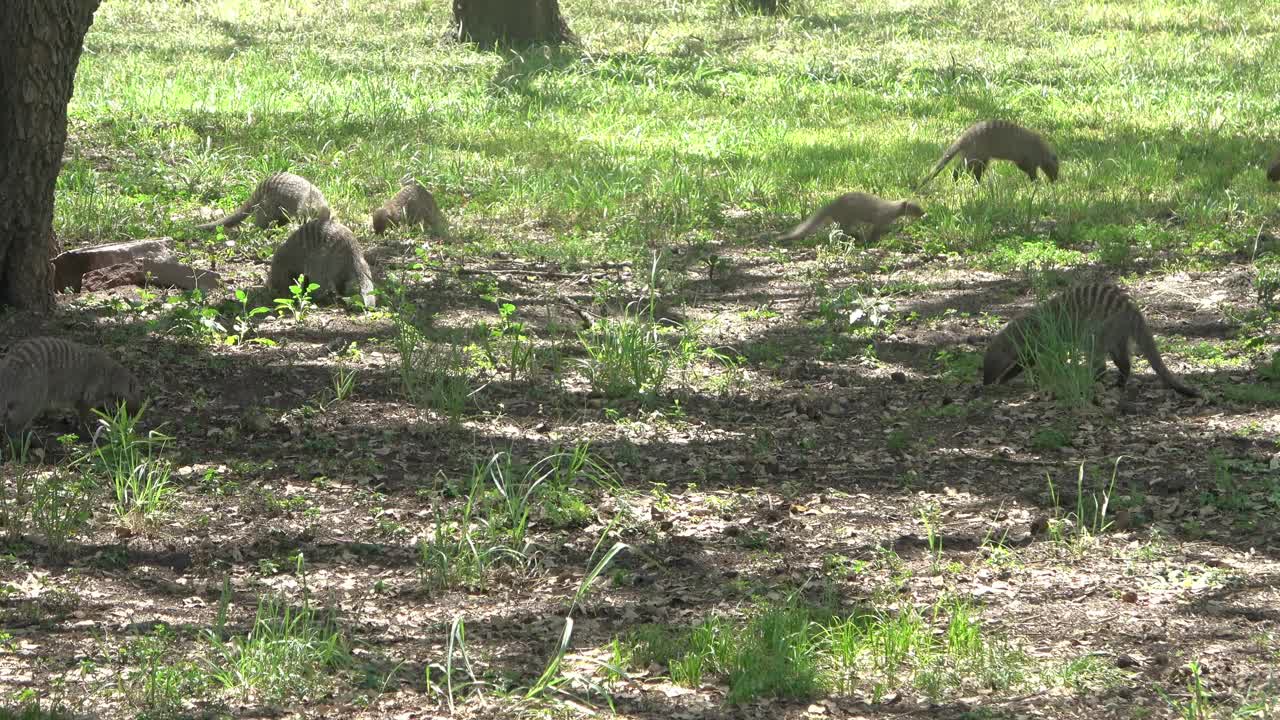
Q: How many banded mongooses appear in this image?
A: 8